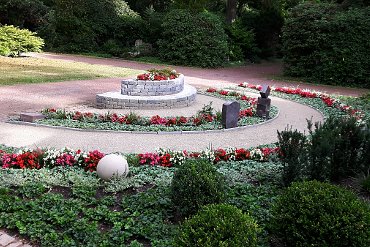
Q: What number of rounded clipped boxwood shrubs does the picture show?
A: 3